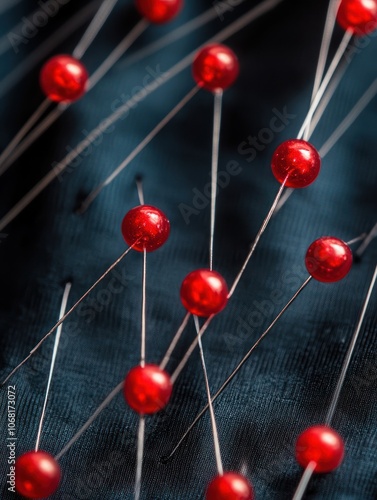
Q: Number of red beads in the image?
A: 12